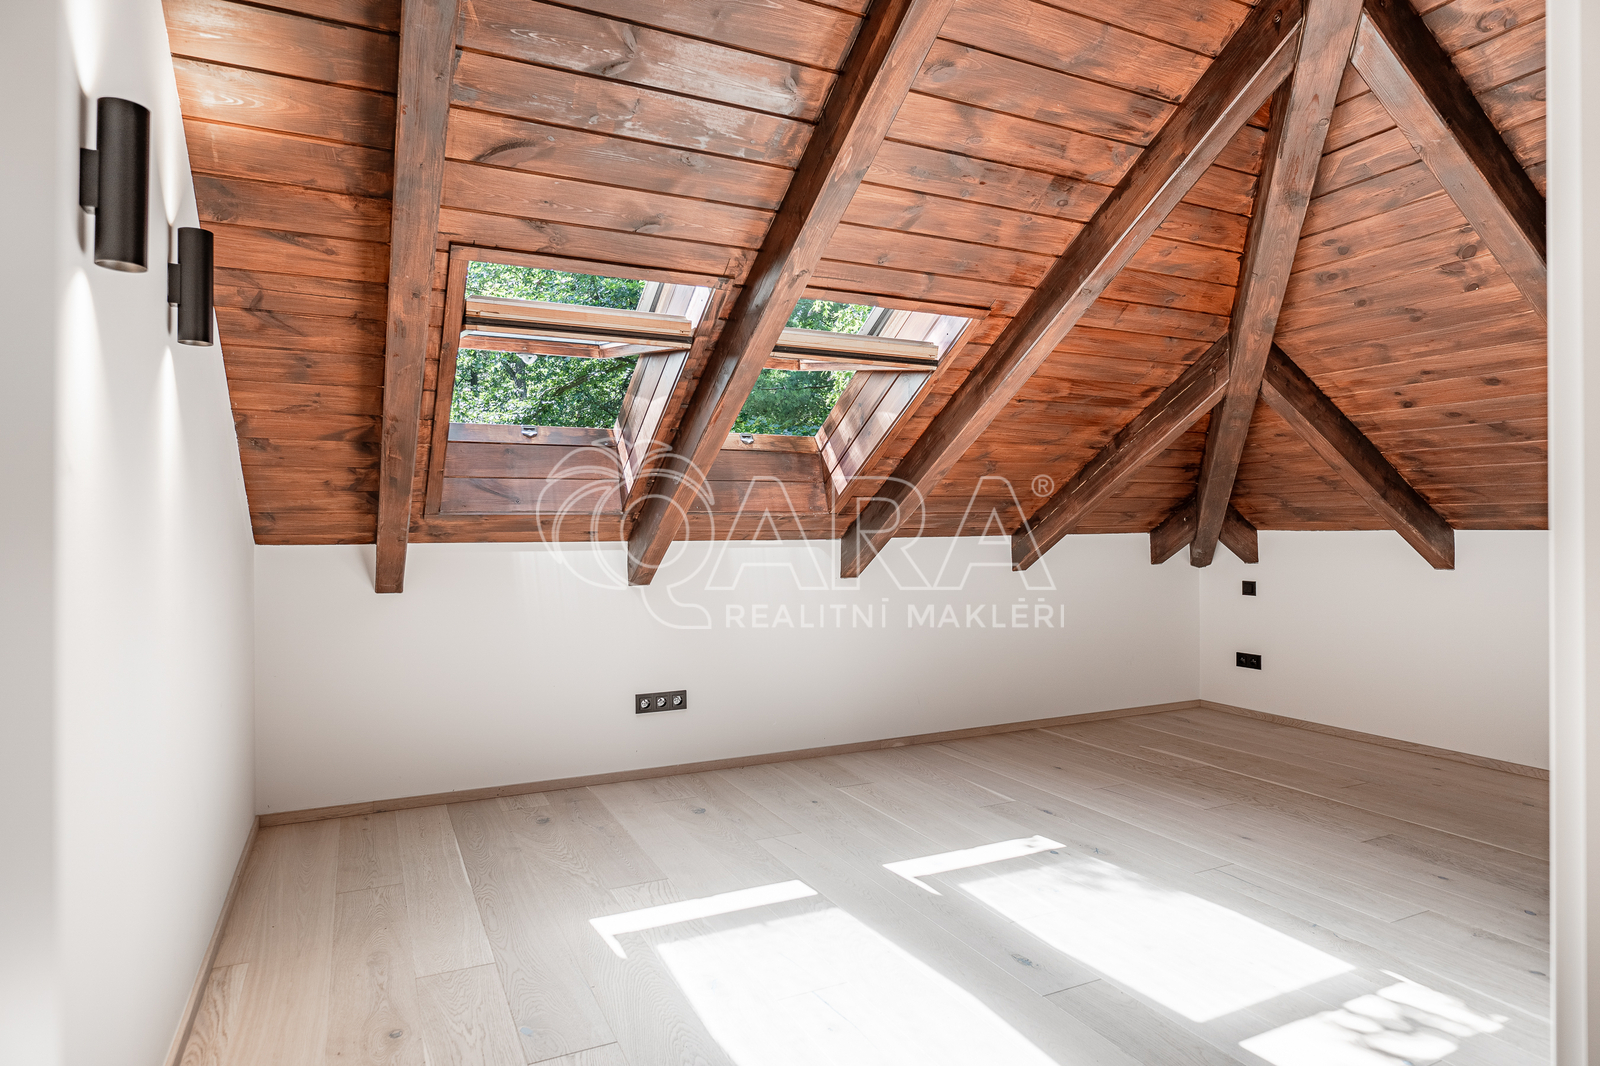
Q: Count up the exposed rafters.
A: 9